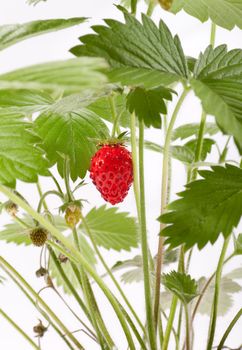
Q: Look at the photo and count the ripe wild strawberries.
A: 1